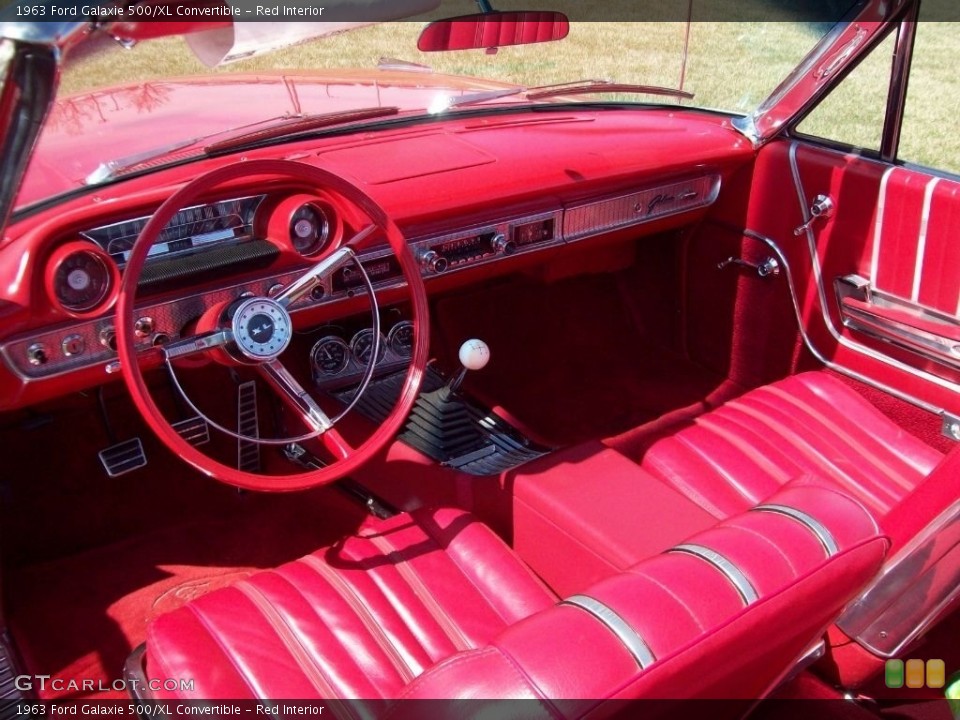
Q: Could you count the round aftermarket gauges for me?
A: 3